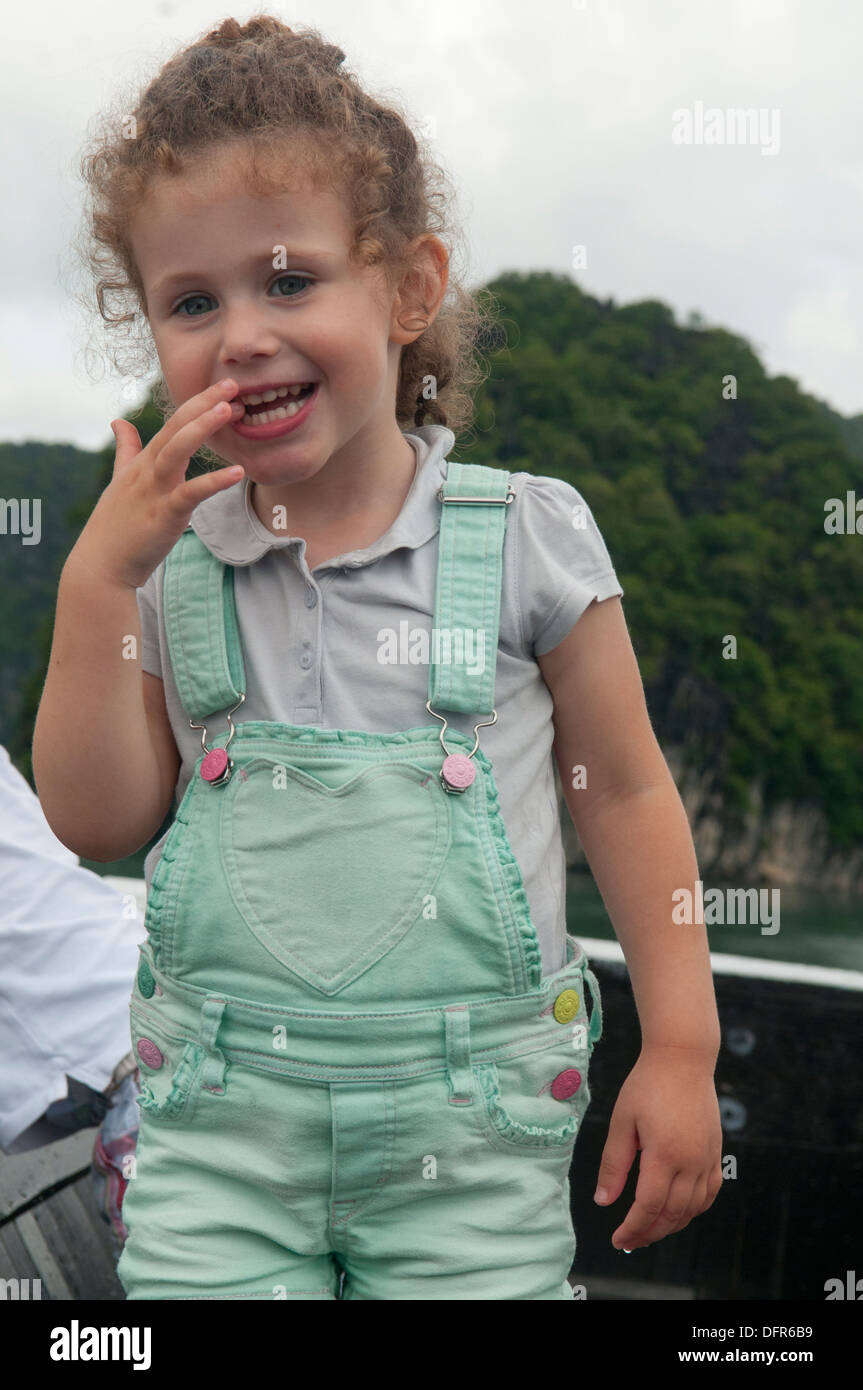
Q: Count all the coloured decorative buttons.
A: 6